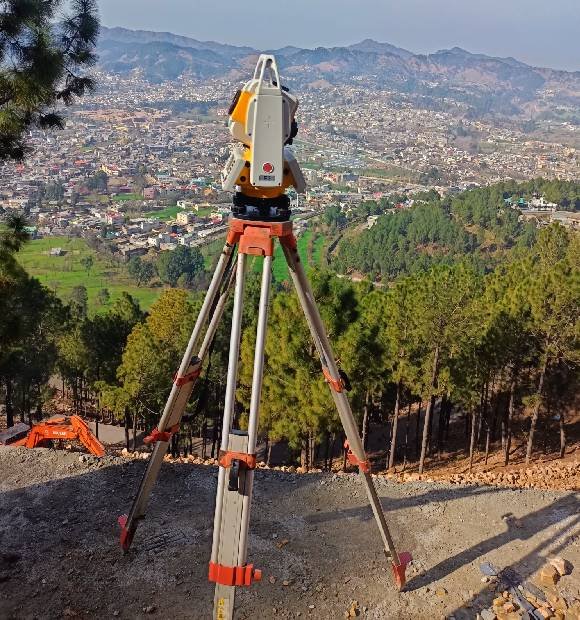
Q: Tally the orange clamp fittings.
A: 6